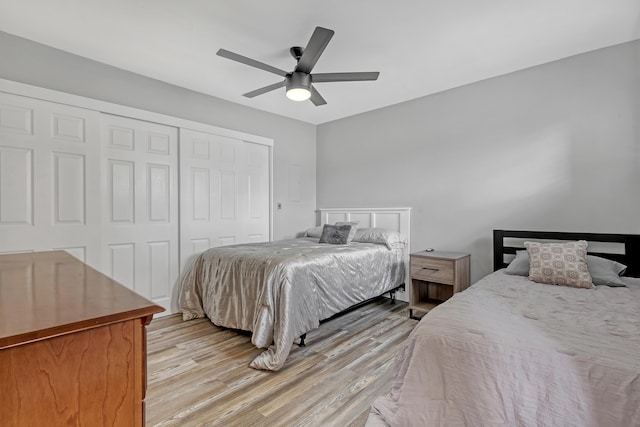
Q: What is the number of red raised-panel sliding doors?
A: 0